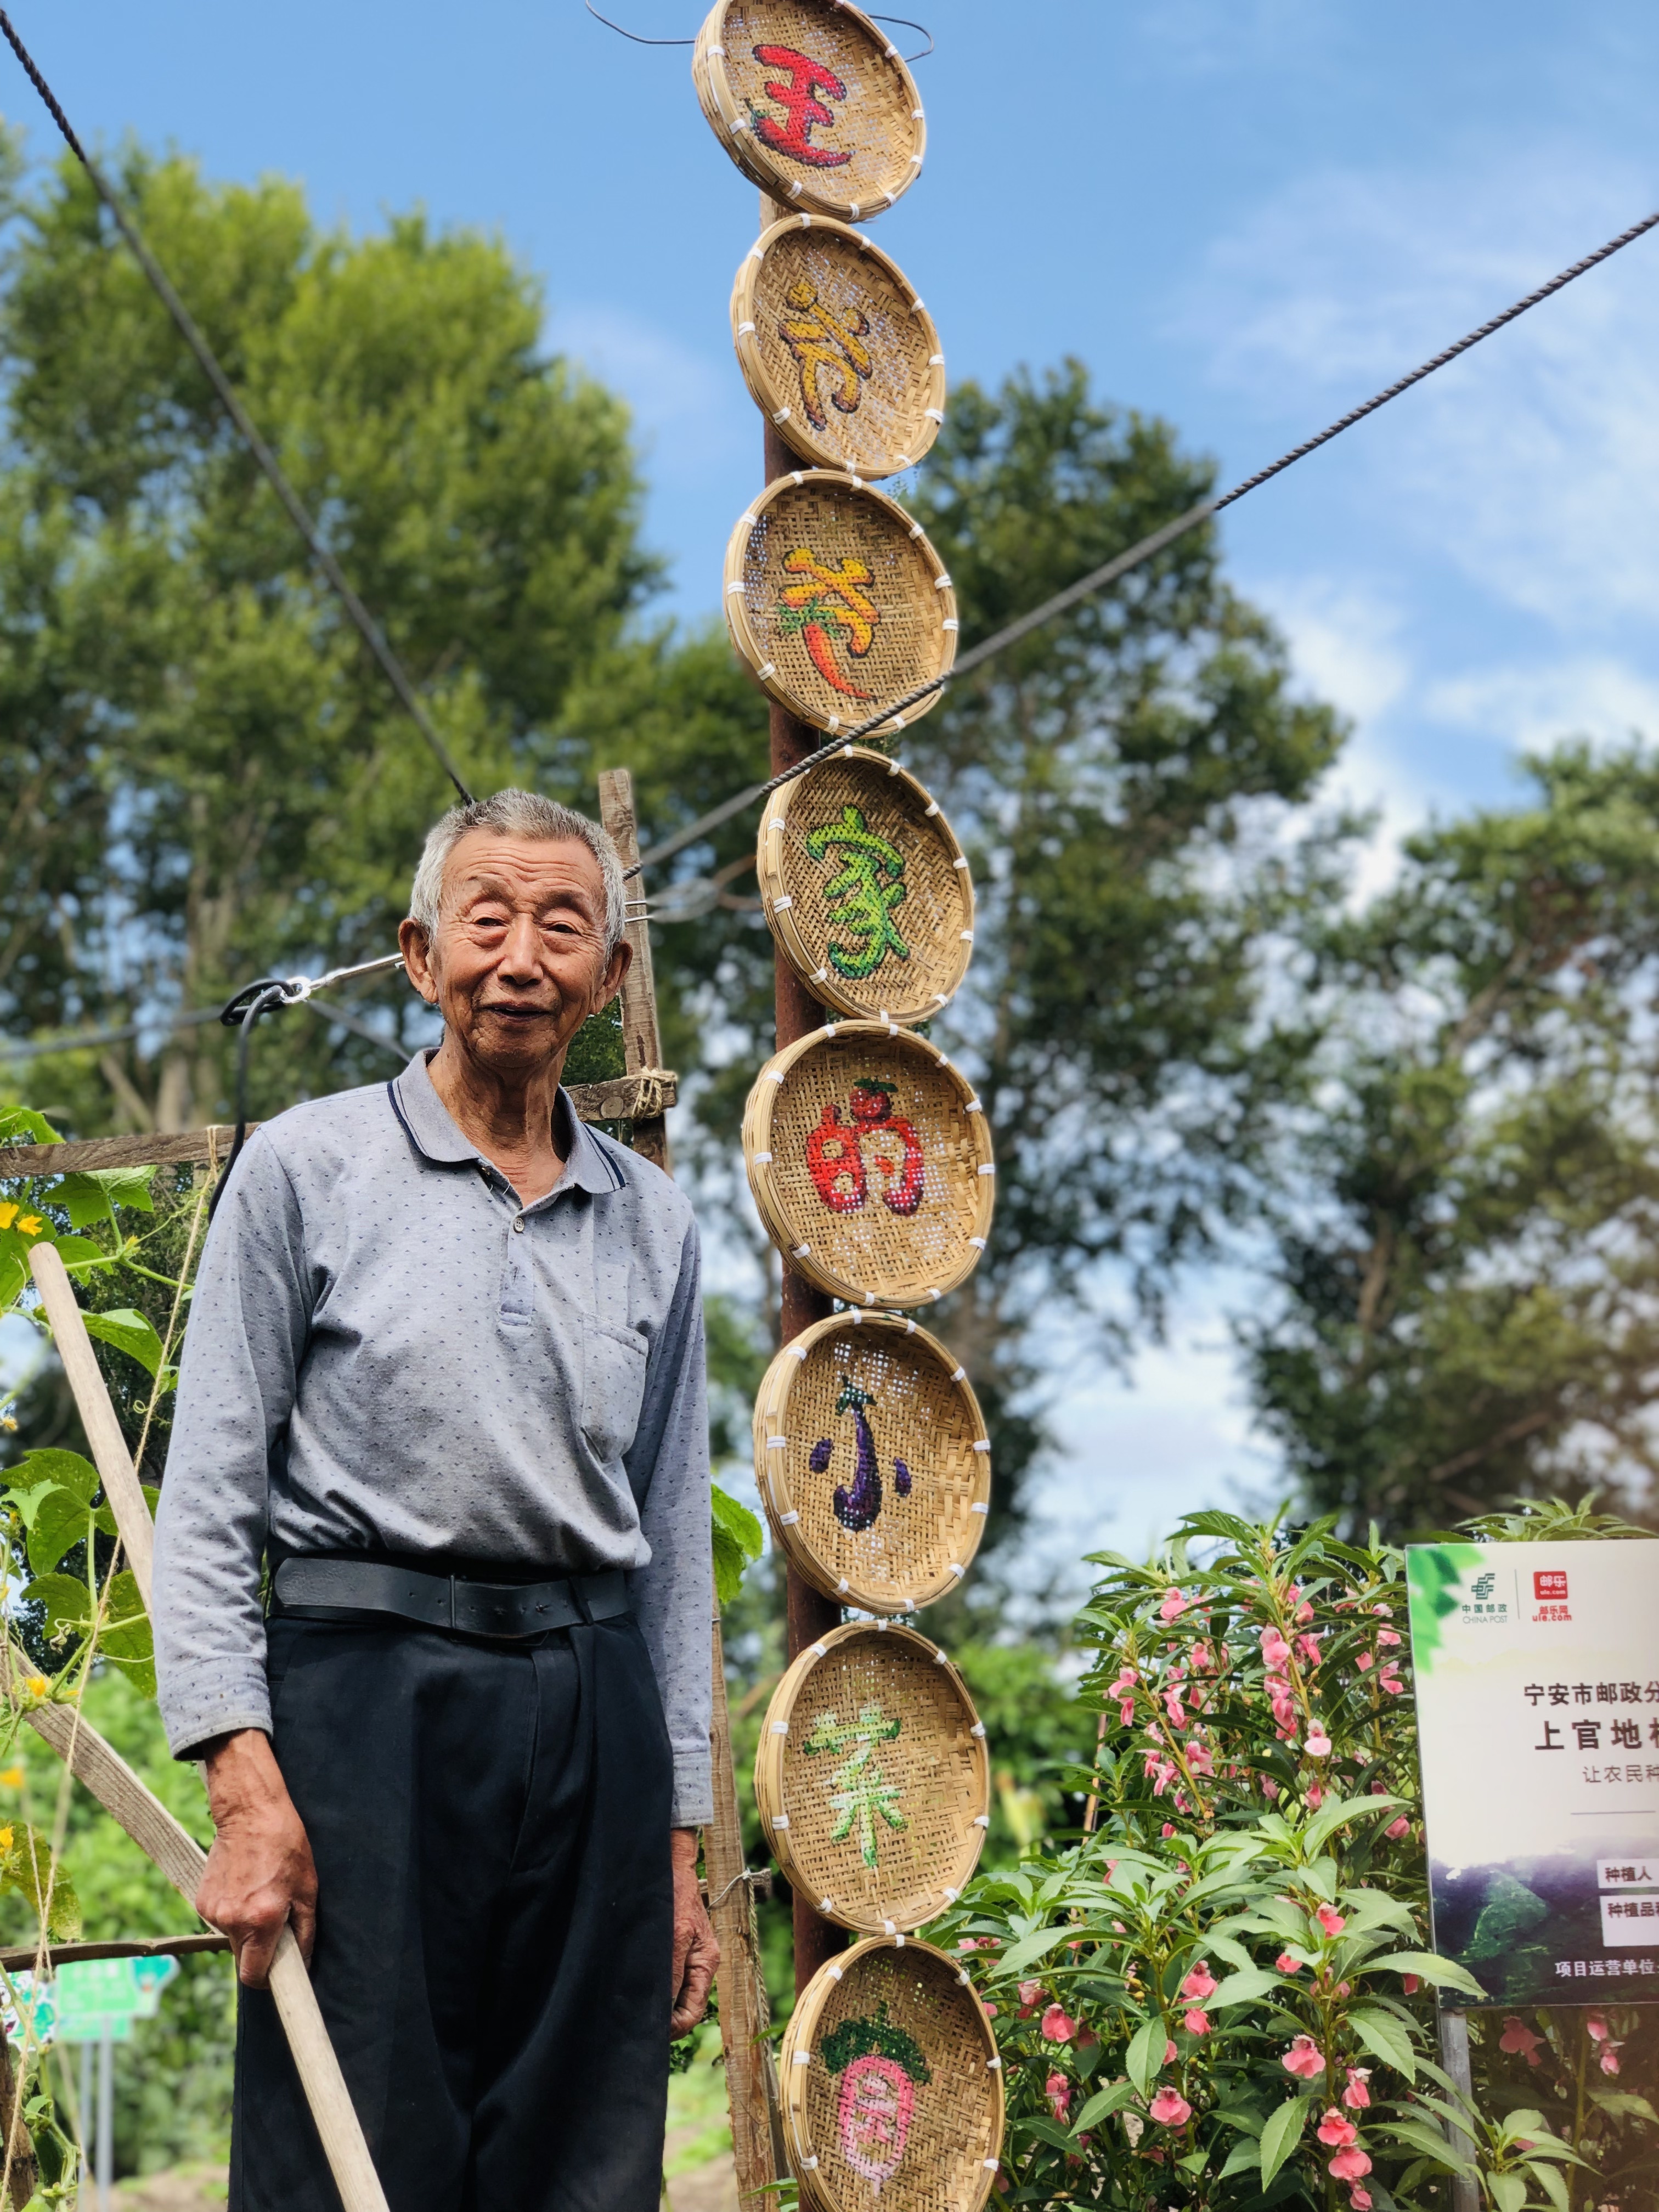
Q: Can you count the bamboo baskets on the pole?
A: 8